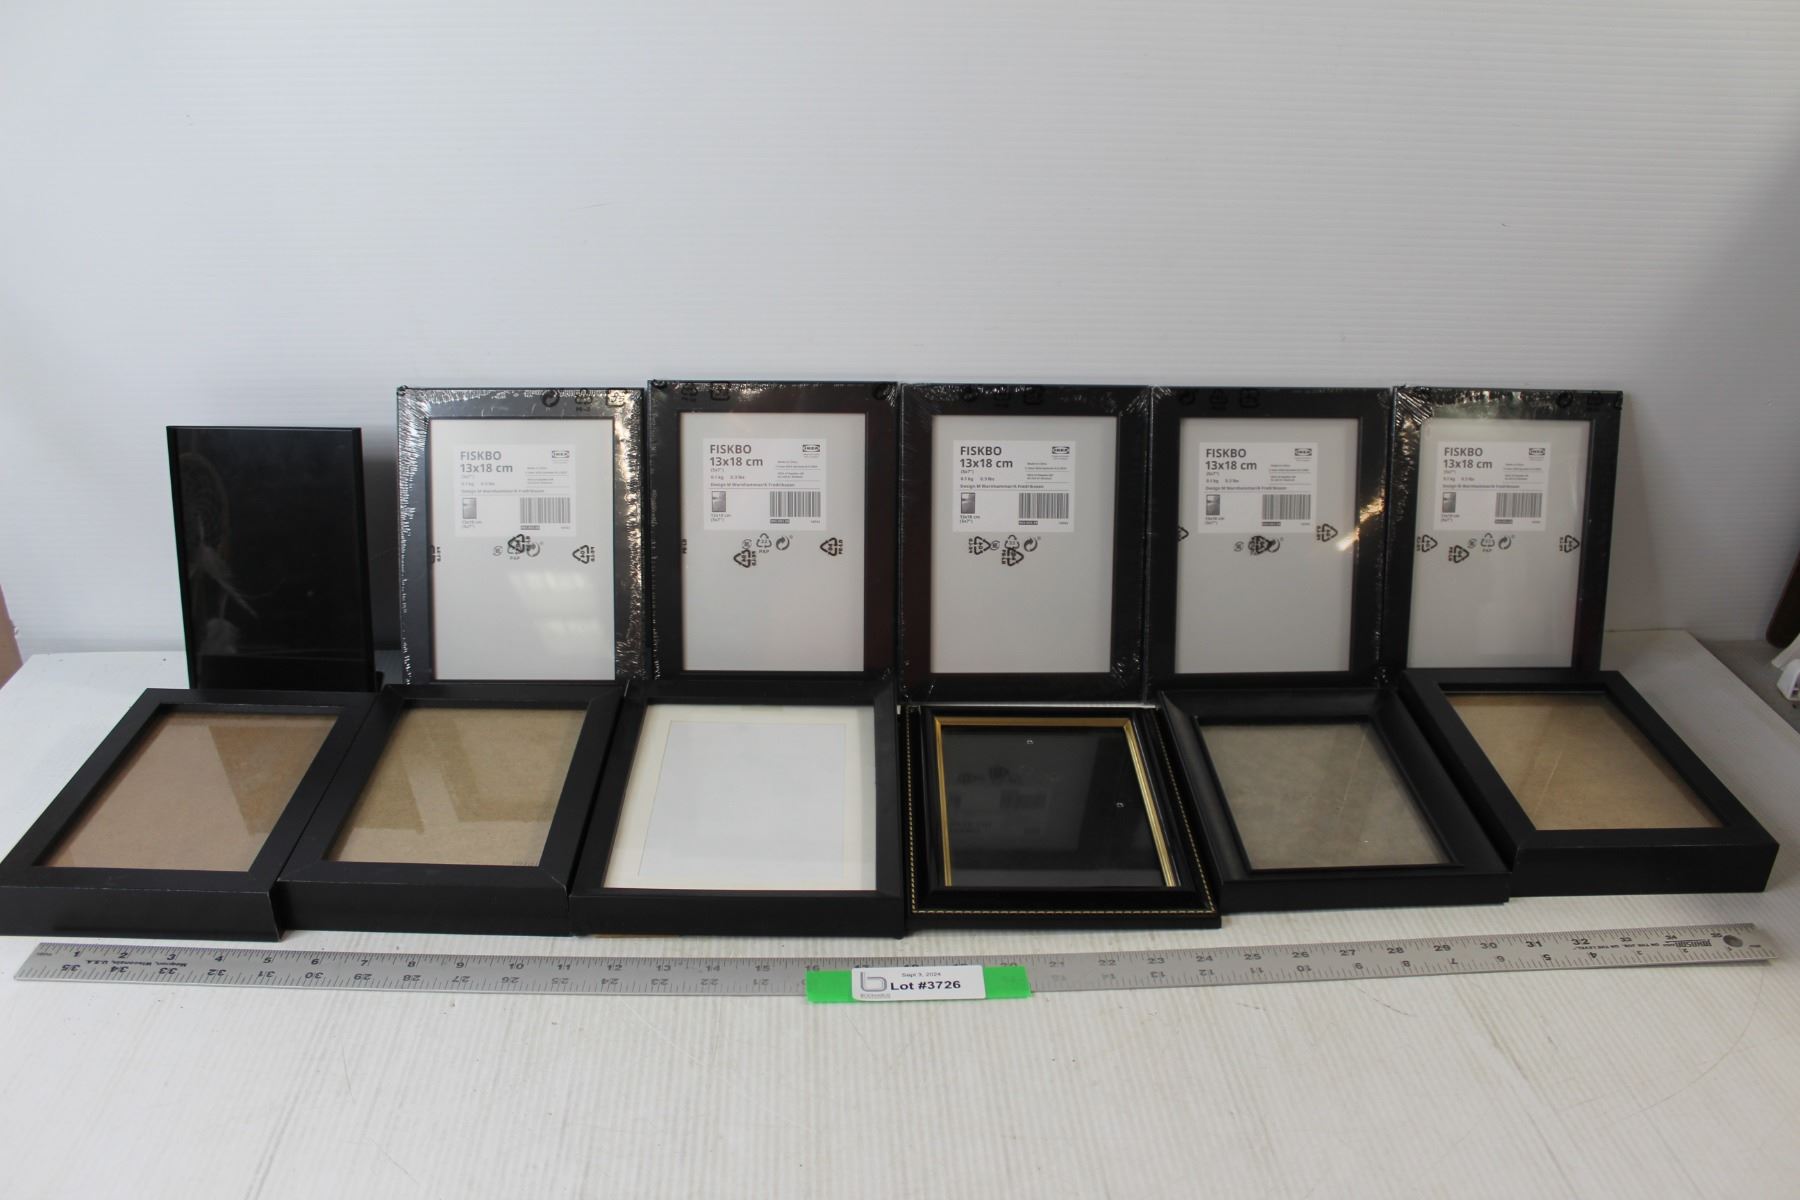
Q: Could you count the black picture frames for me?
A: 12